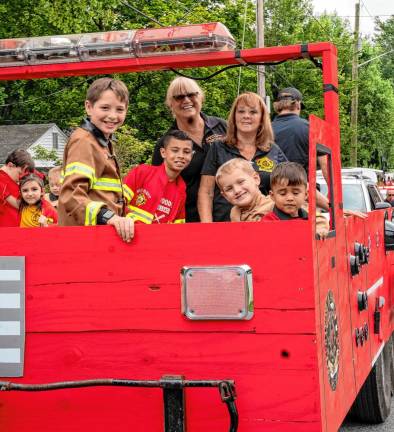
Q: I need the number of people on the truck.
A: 10